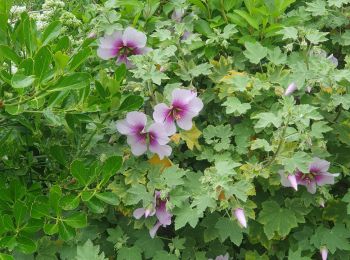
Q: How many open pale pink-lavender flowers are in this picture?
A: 6